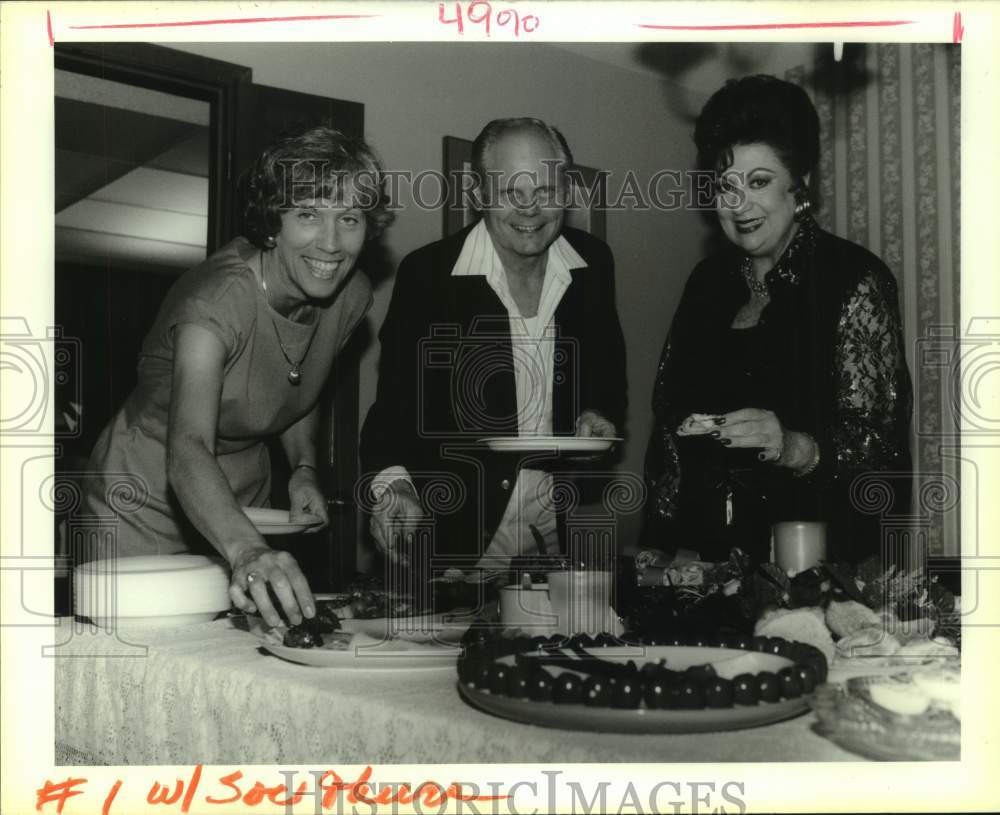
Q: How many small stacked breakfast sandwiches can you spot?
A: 0